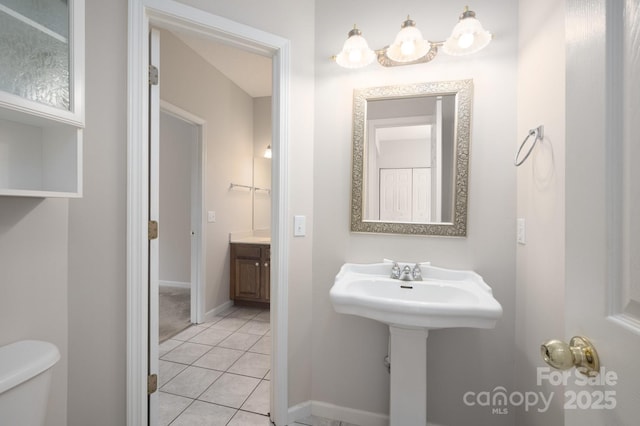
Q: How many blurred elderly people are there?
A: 0